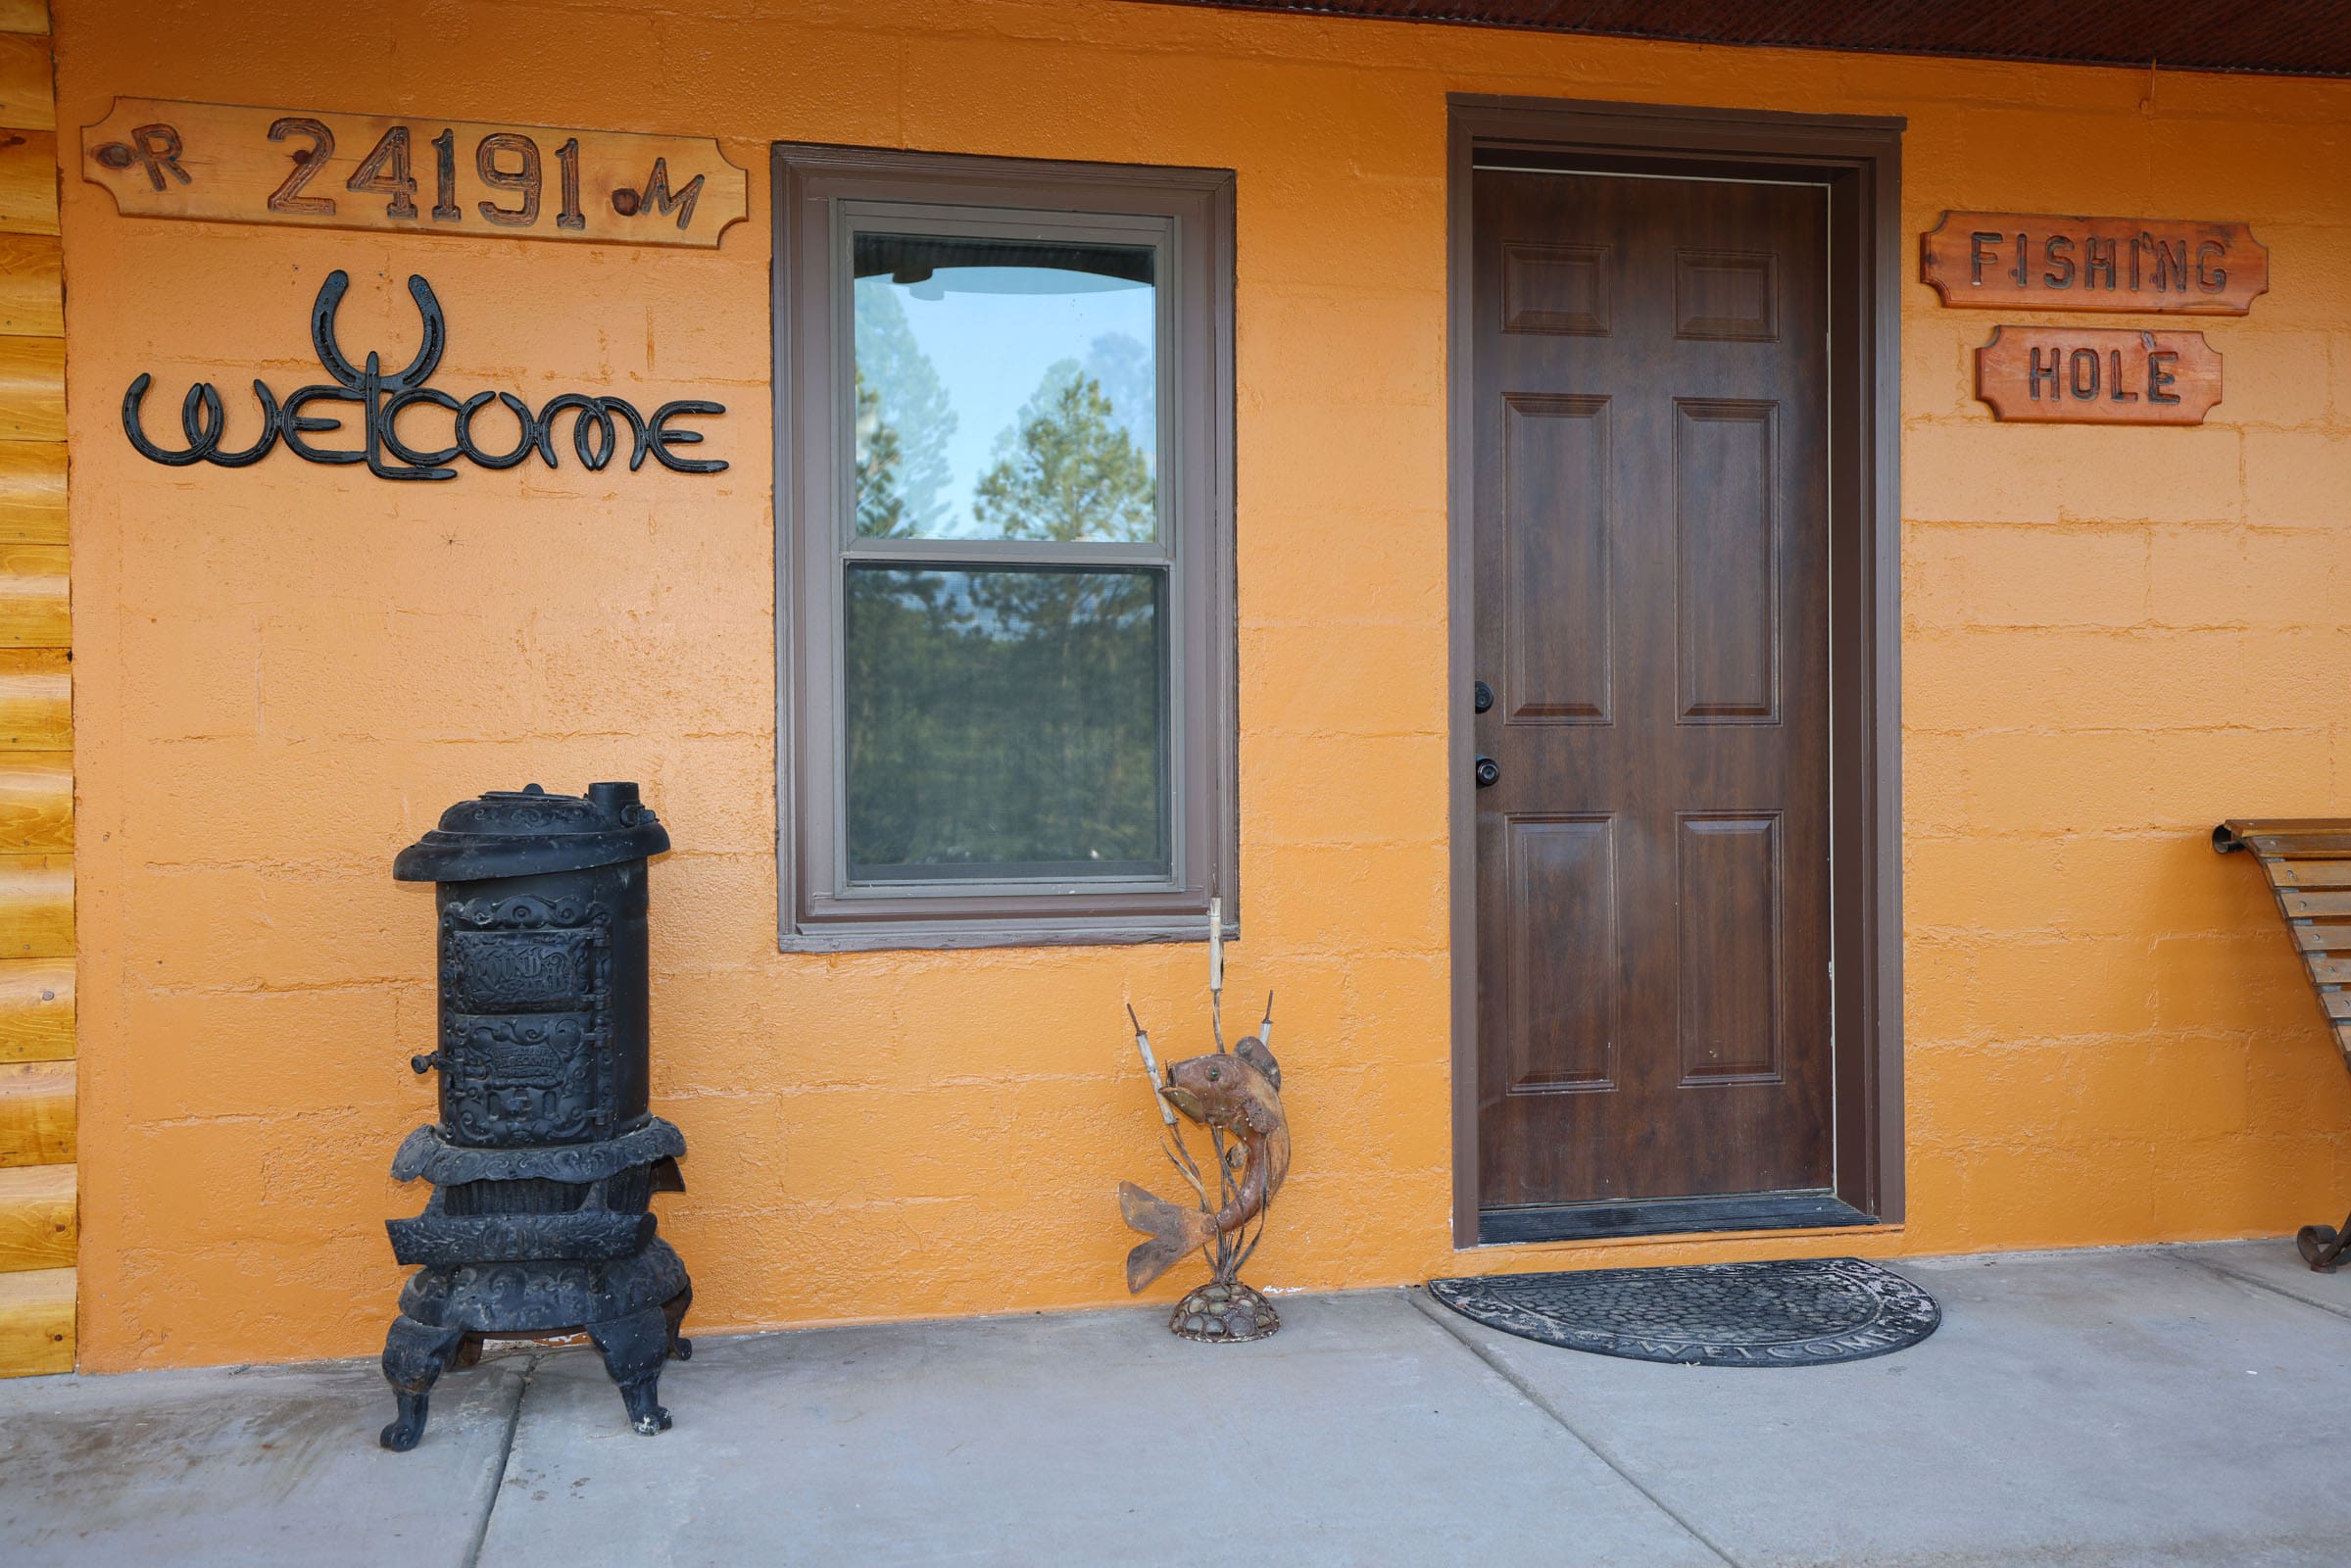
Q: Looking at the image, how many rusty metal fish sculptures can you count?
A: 1